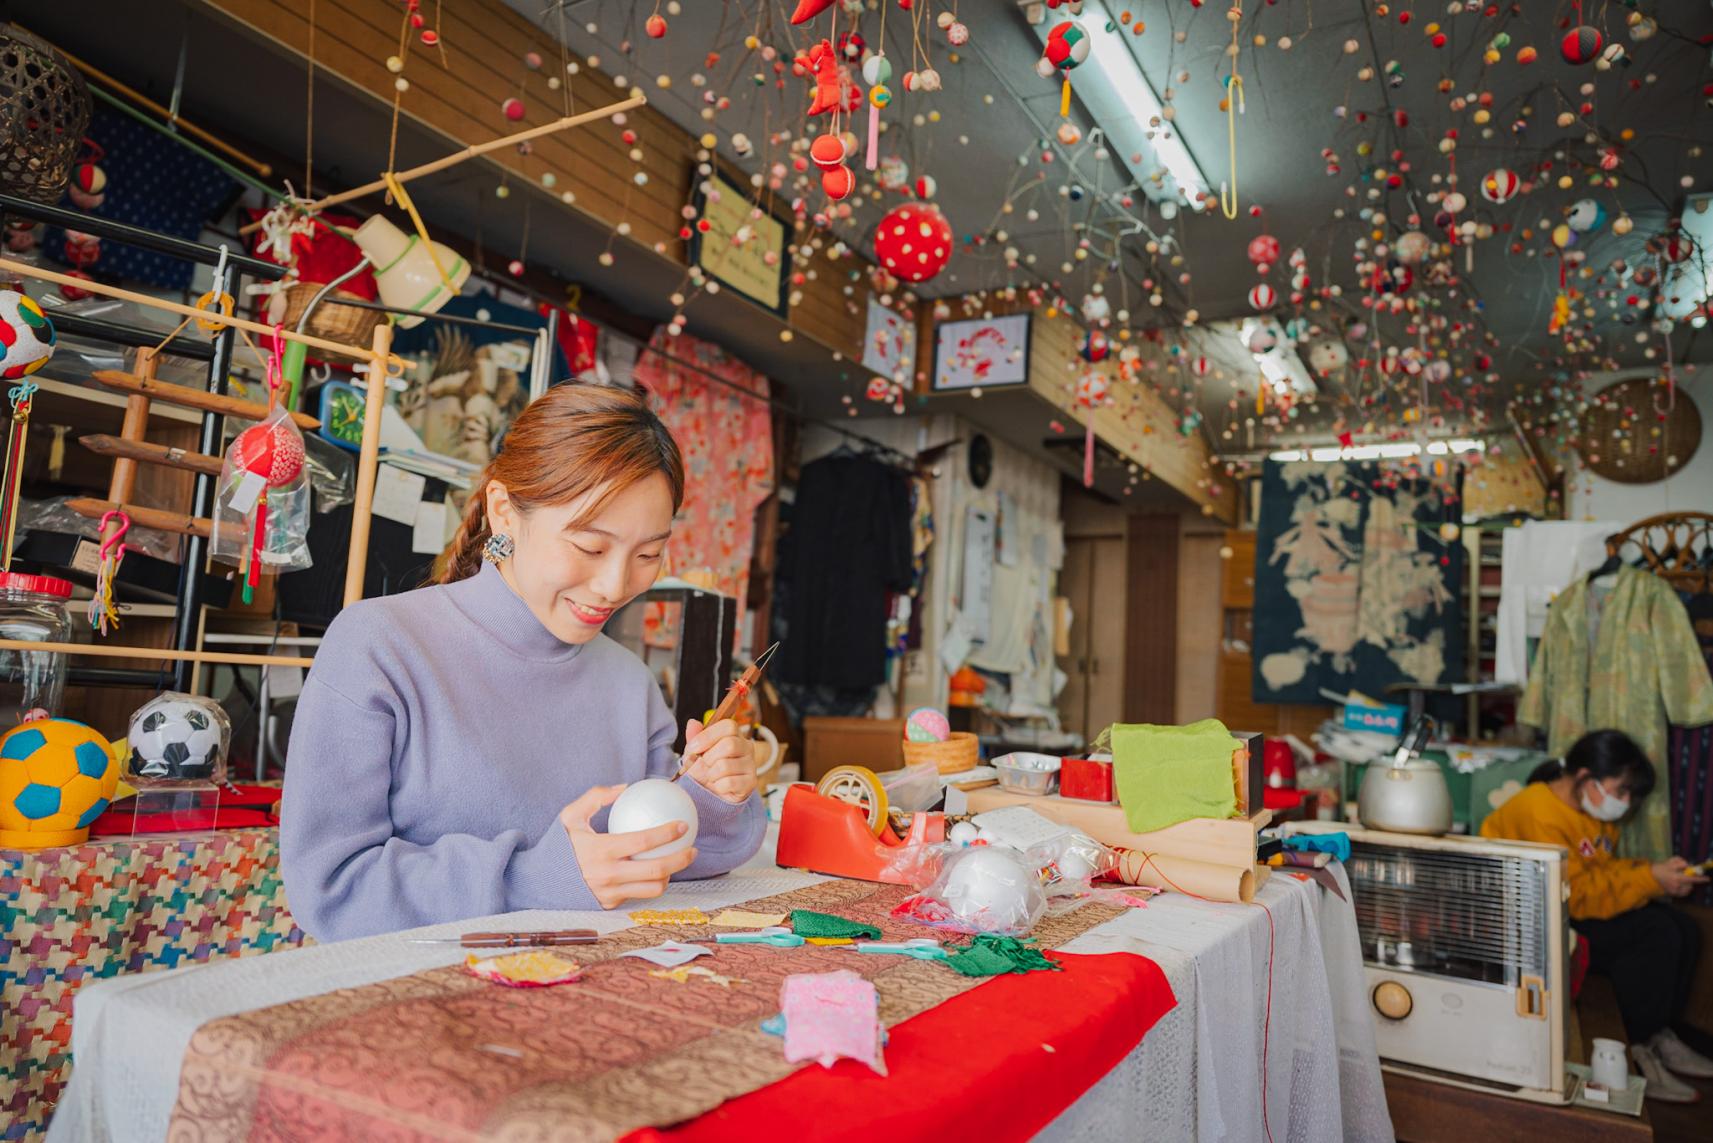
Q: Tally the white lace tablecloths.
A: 1